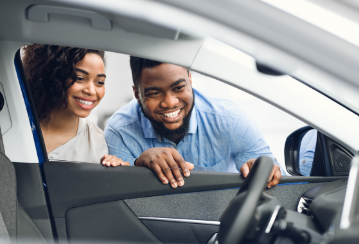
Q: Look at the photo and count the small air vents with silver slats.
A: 1